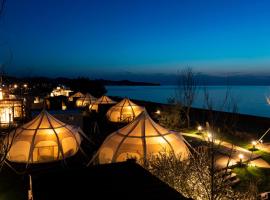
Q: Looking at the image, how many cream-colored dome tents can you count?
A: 6